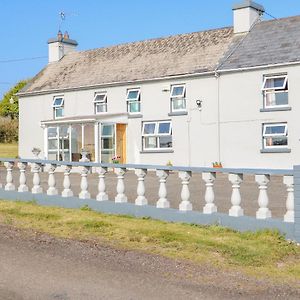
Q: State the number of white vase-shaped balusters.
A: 15